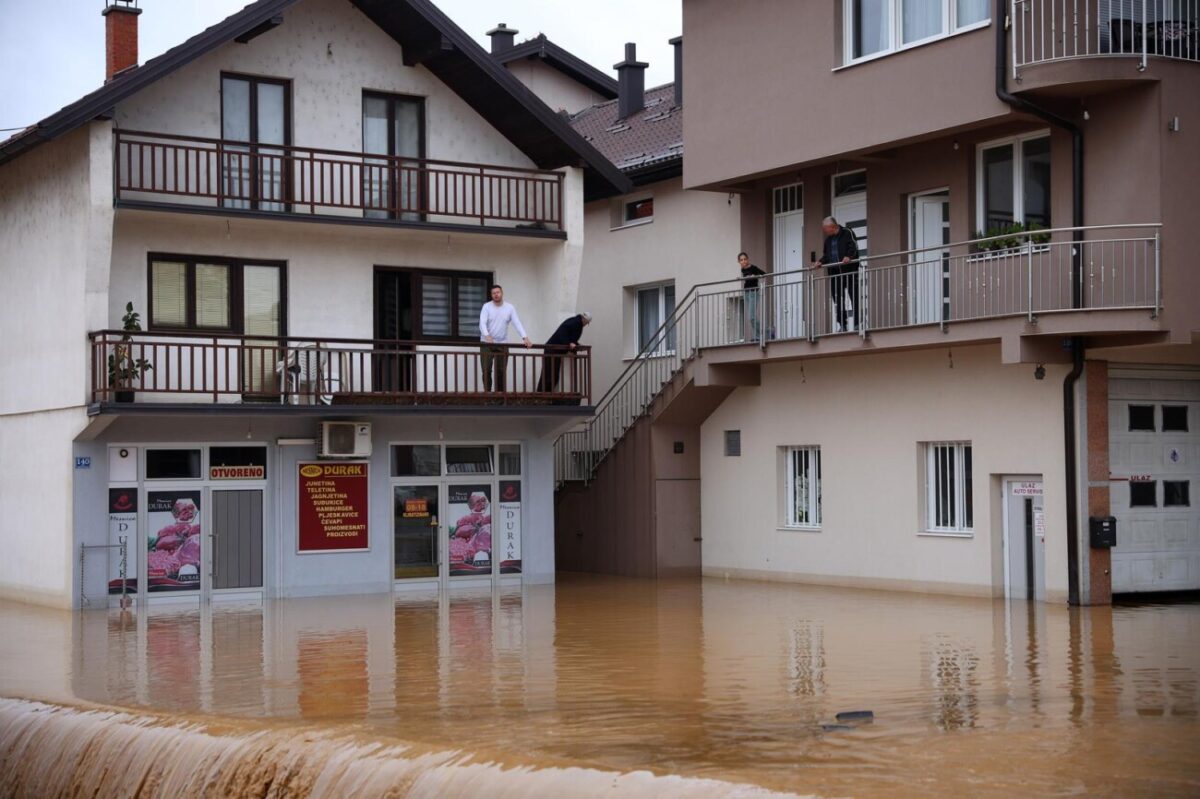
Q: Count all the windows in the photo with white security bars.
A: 2